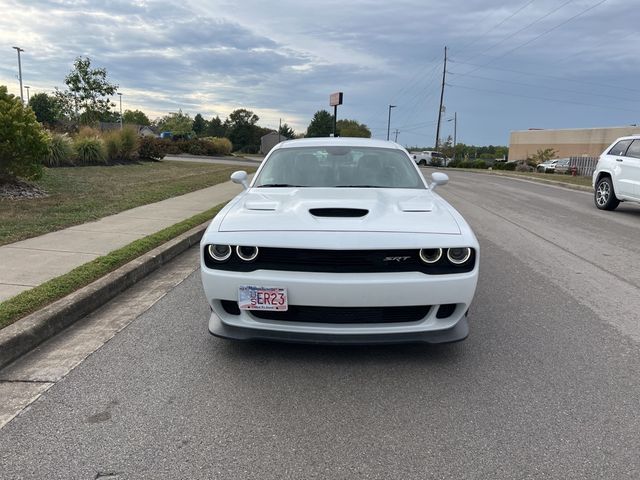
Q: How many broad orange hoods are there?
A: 0